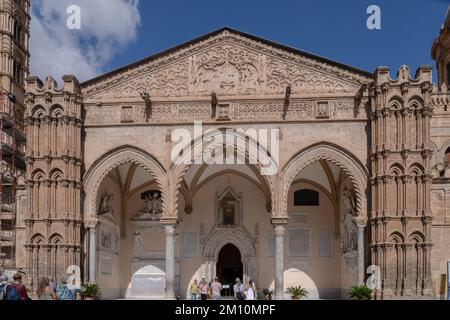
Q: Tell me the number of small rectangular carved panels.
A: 3